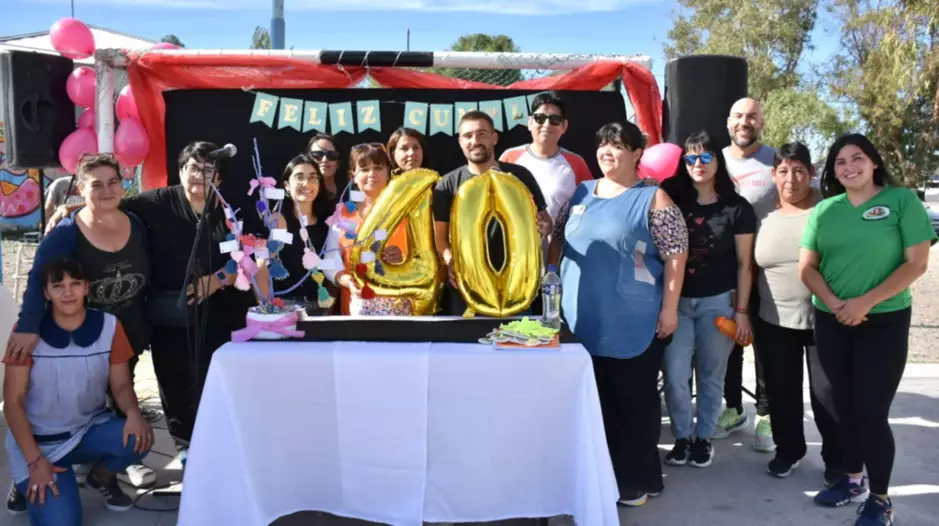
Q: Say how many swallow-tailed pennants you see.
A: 11